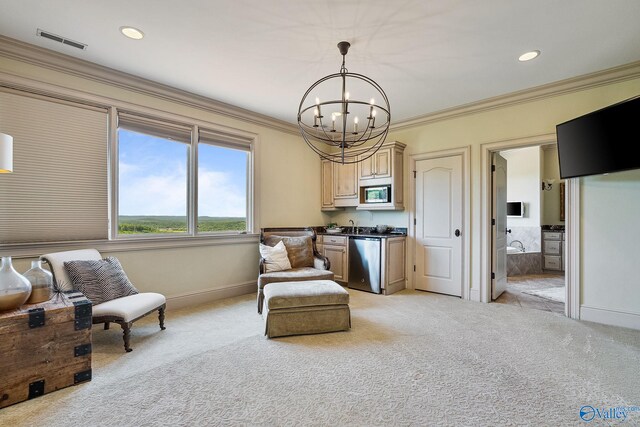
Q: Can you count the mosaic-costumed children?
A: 0